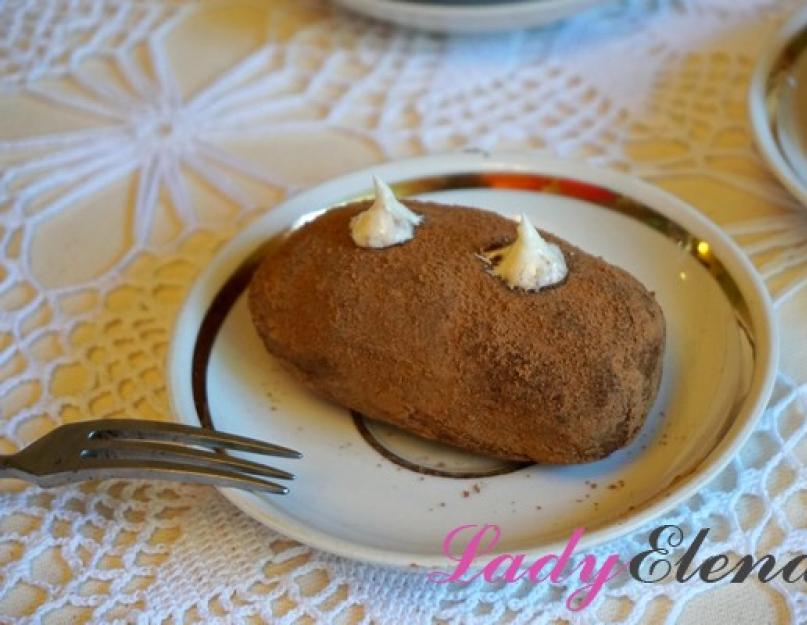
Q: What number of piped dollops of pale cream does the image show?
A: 2